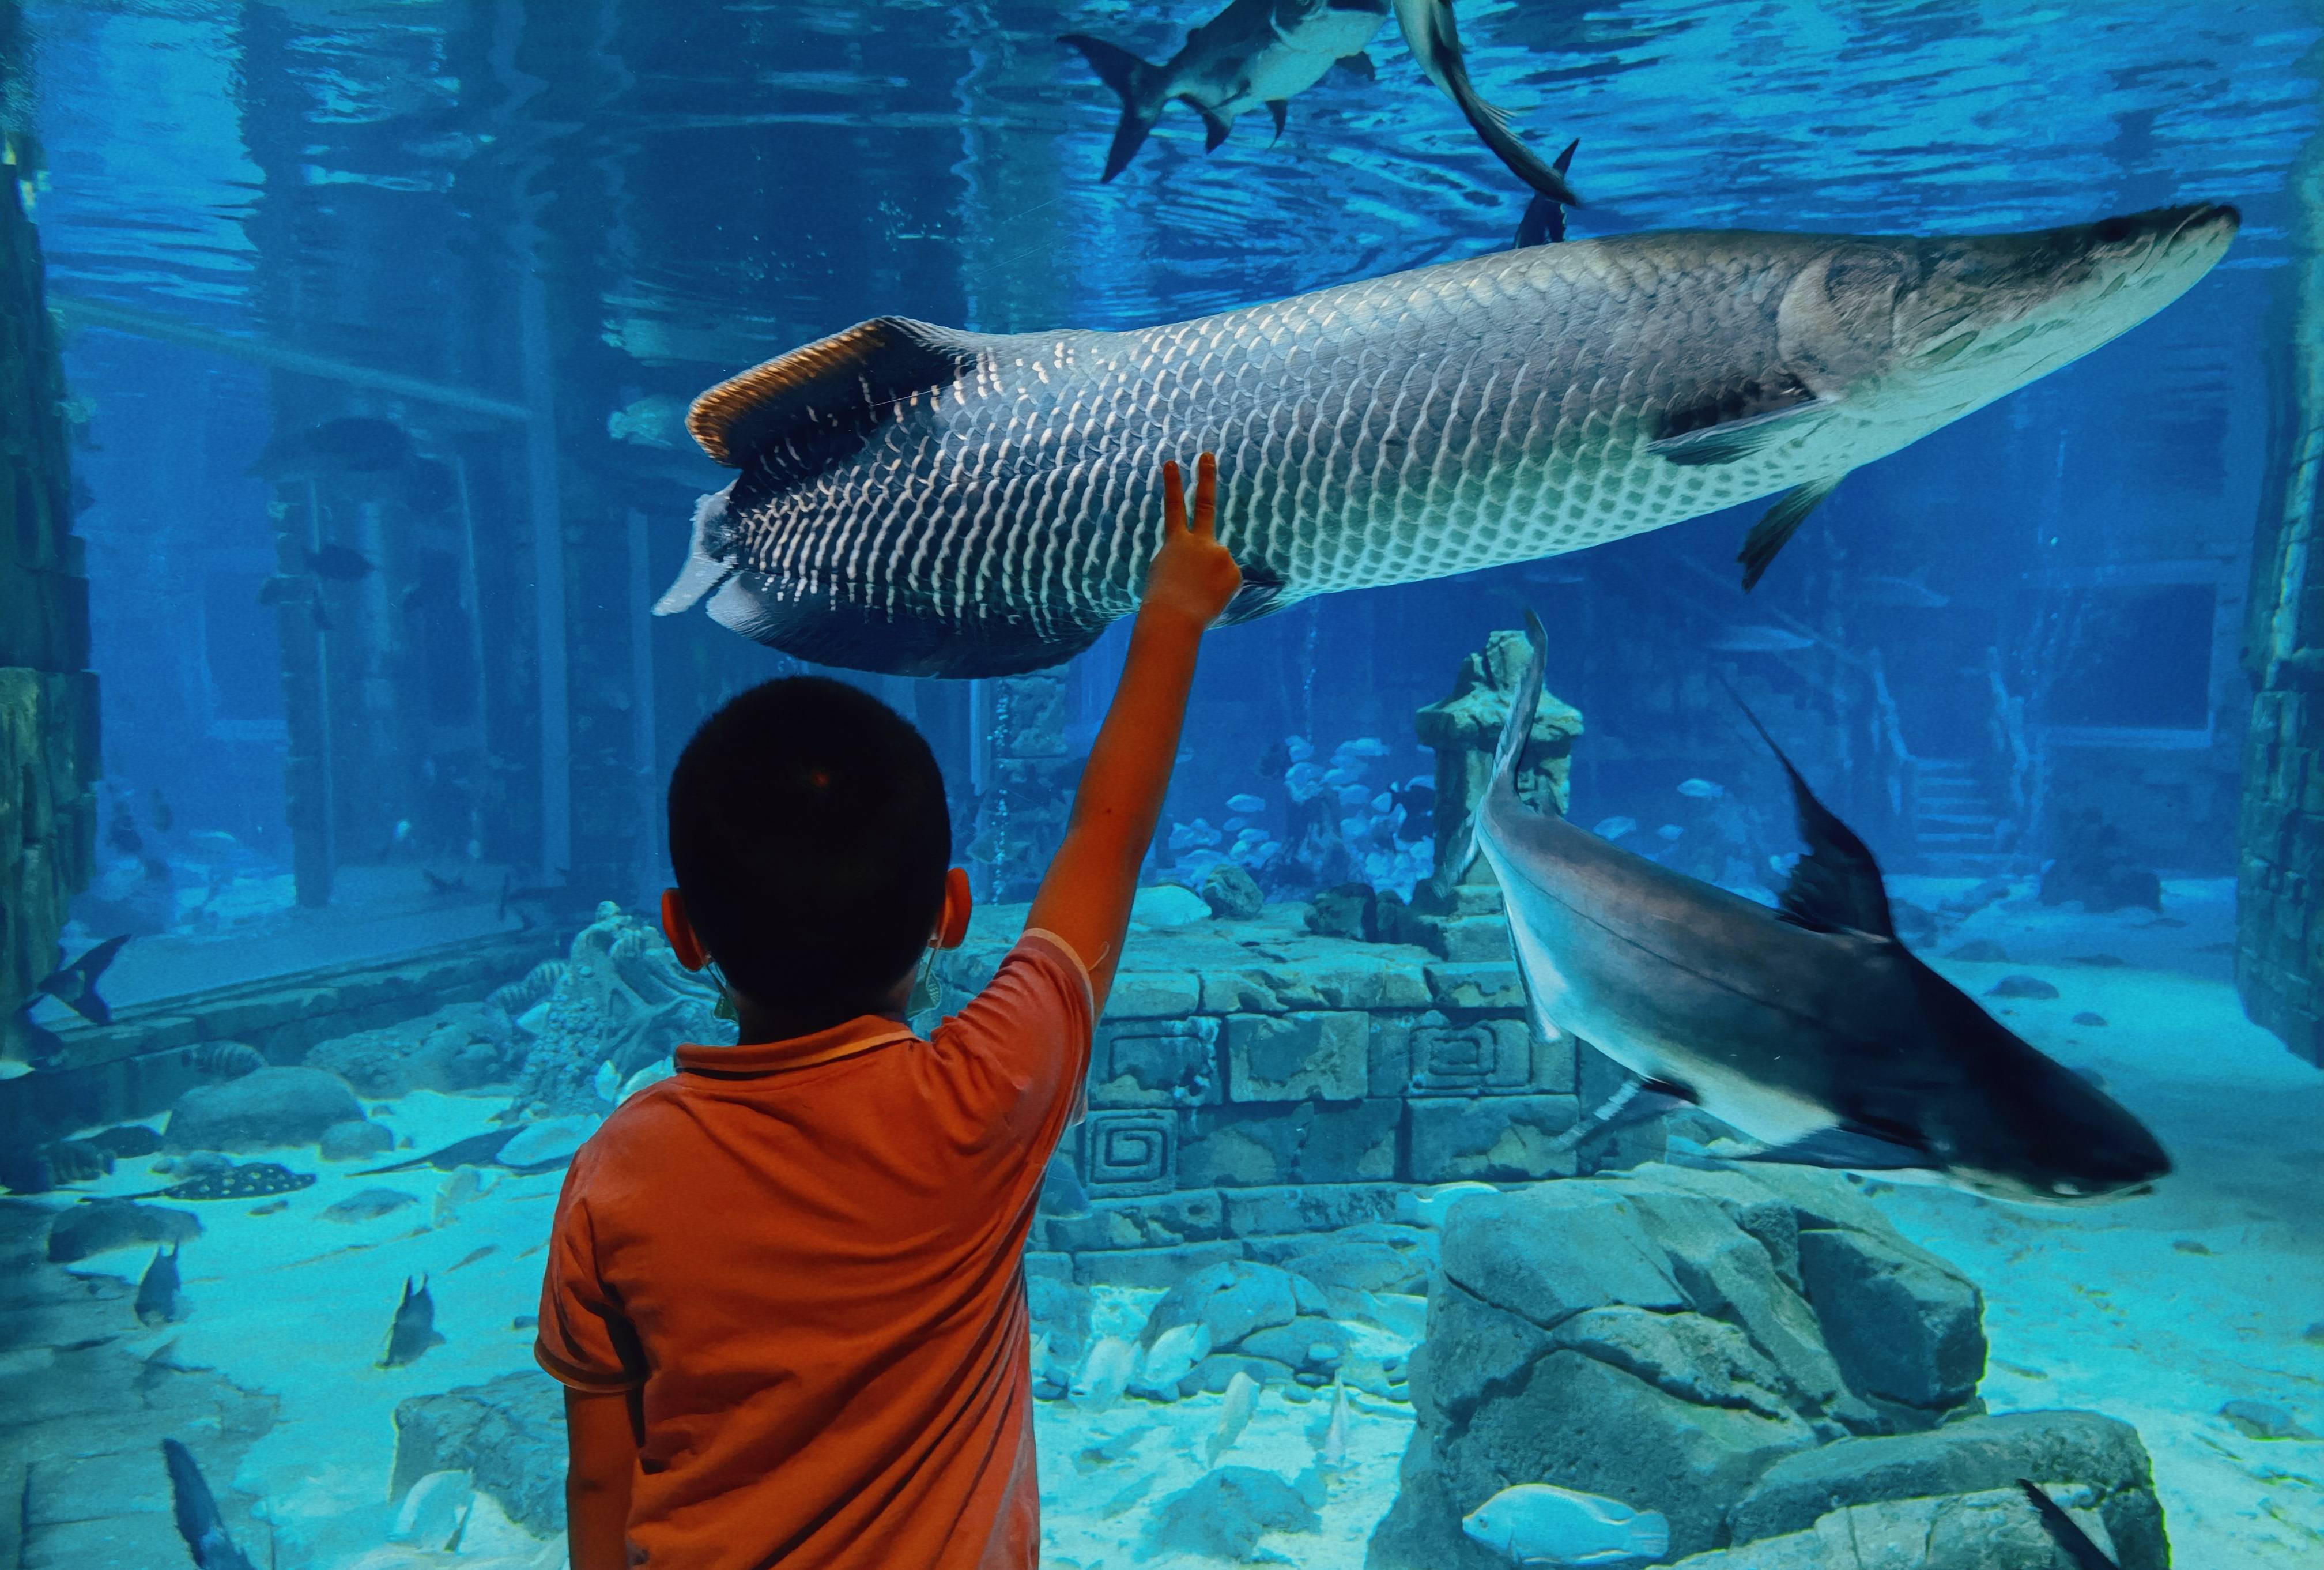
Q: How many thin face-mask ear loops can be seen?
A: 2